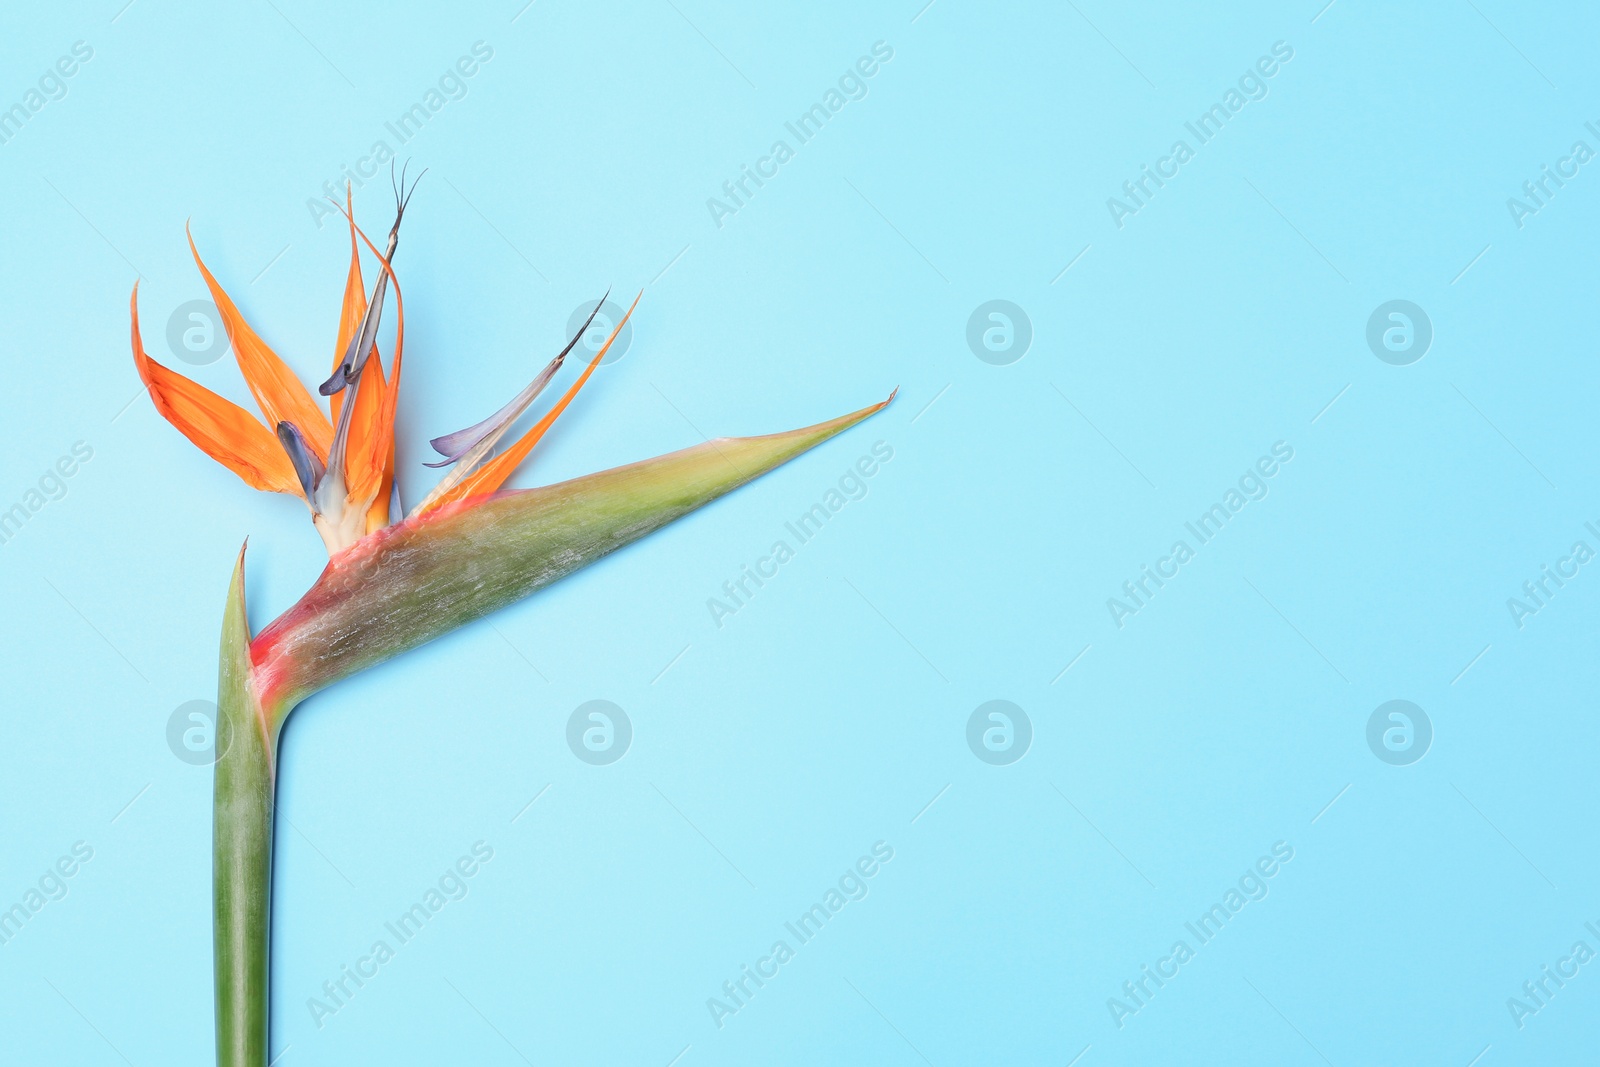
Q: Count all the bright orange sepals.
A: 5